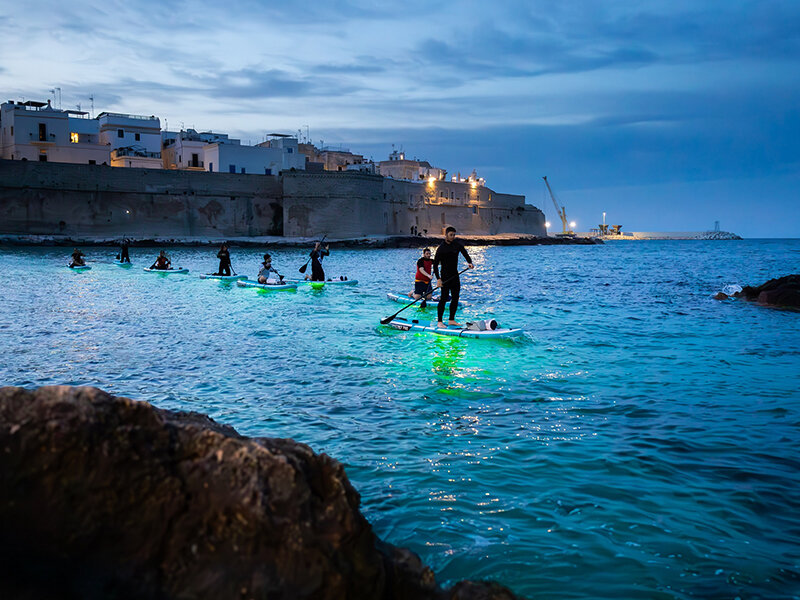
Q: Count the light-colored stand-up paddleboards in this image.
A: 8